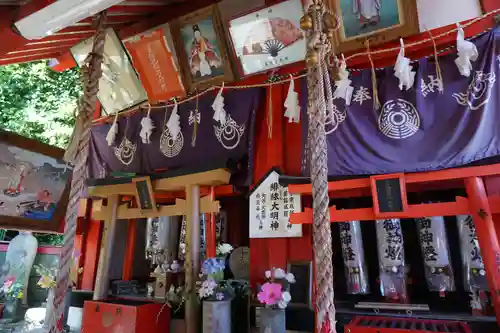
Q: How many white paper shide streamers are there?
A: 8